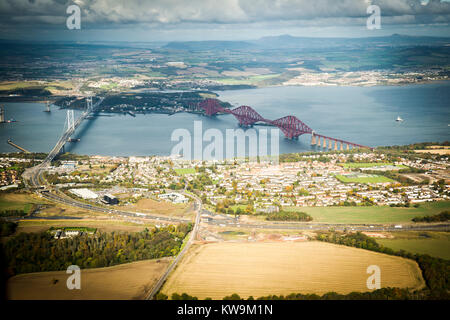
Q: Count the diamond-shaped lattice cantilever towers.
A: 3